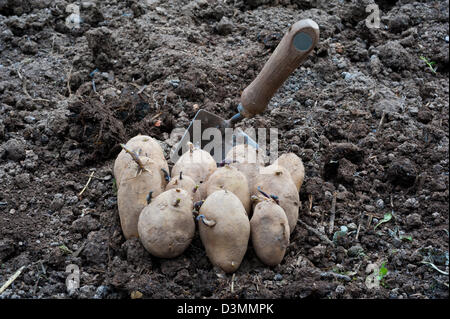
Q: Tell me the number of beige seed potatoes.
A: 11